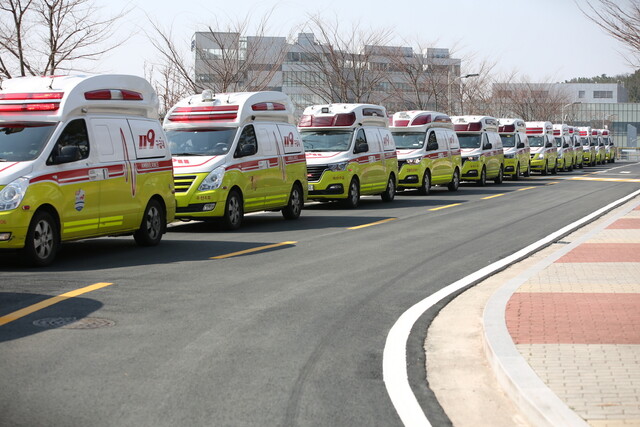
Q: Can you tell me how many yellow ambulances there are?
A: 12